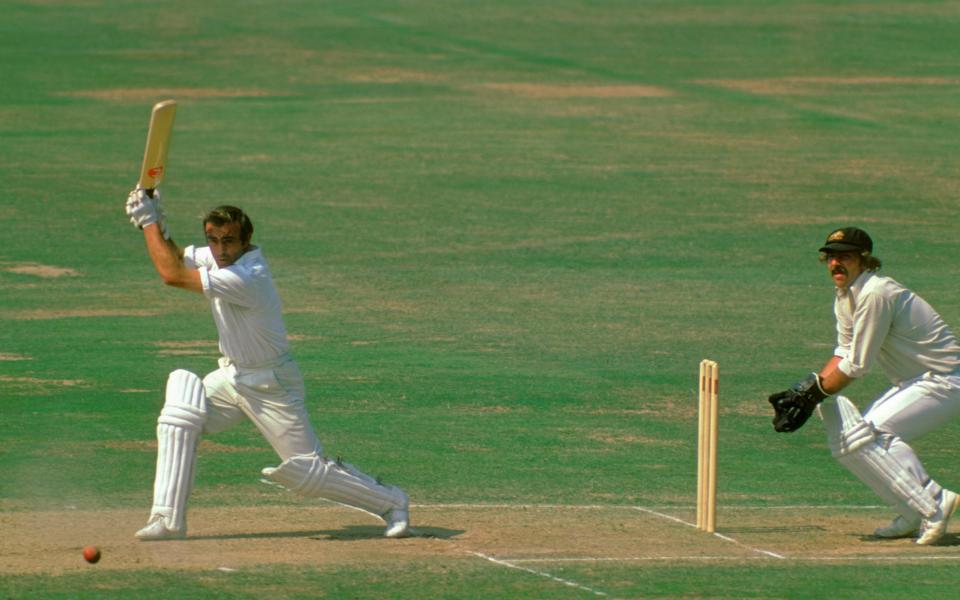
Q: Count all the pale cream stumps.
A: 3